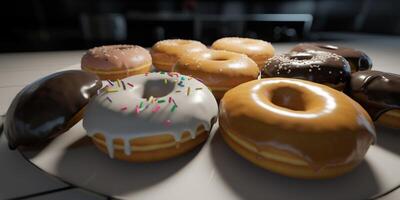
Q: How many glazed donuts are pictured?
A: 4